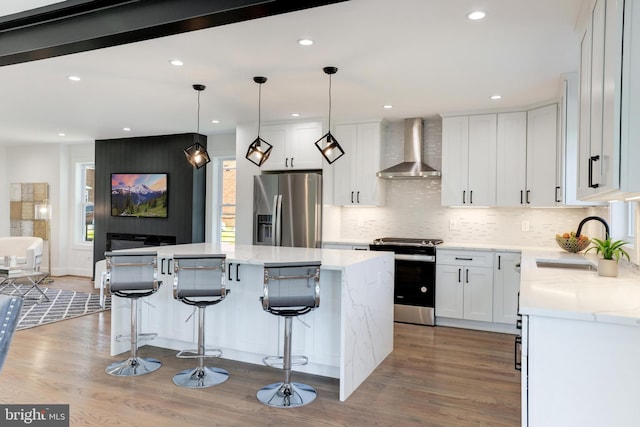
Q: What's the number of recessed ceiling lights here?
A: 10